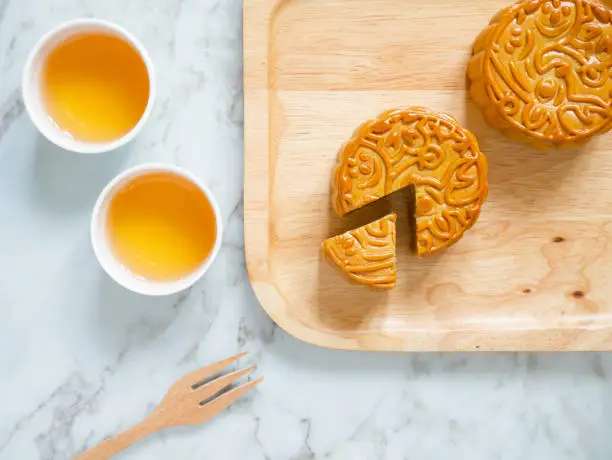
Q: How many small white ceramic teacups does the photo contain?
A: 2